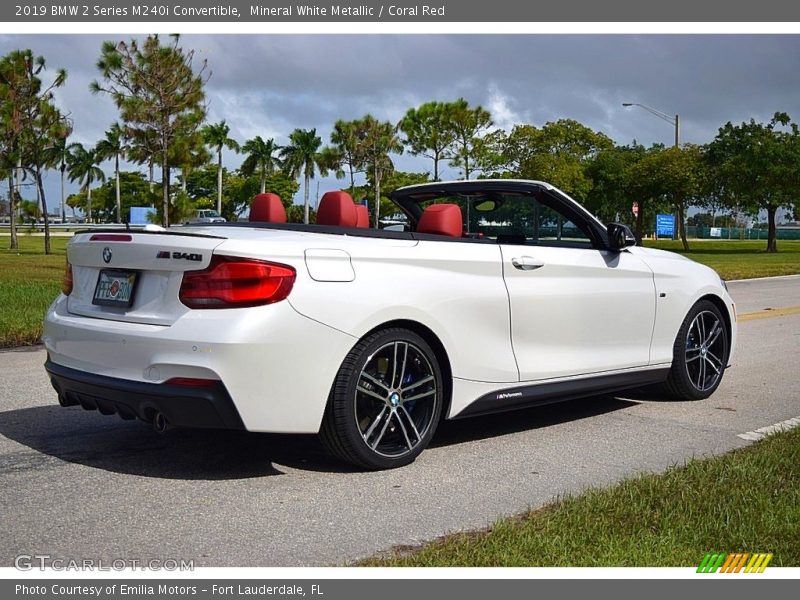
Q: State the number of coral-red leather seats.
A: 4